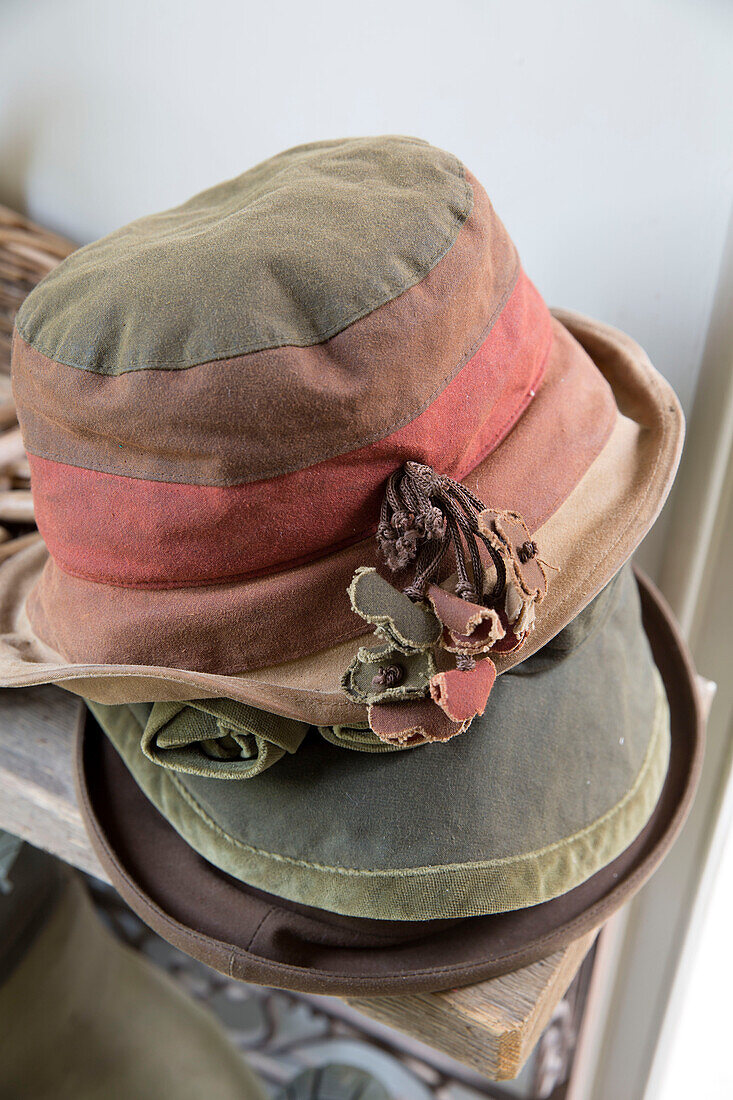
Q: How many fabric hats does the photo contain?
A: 3